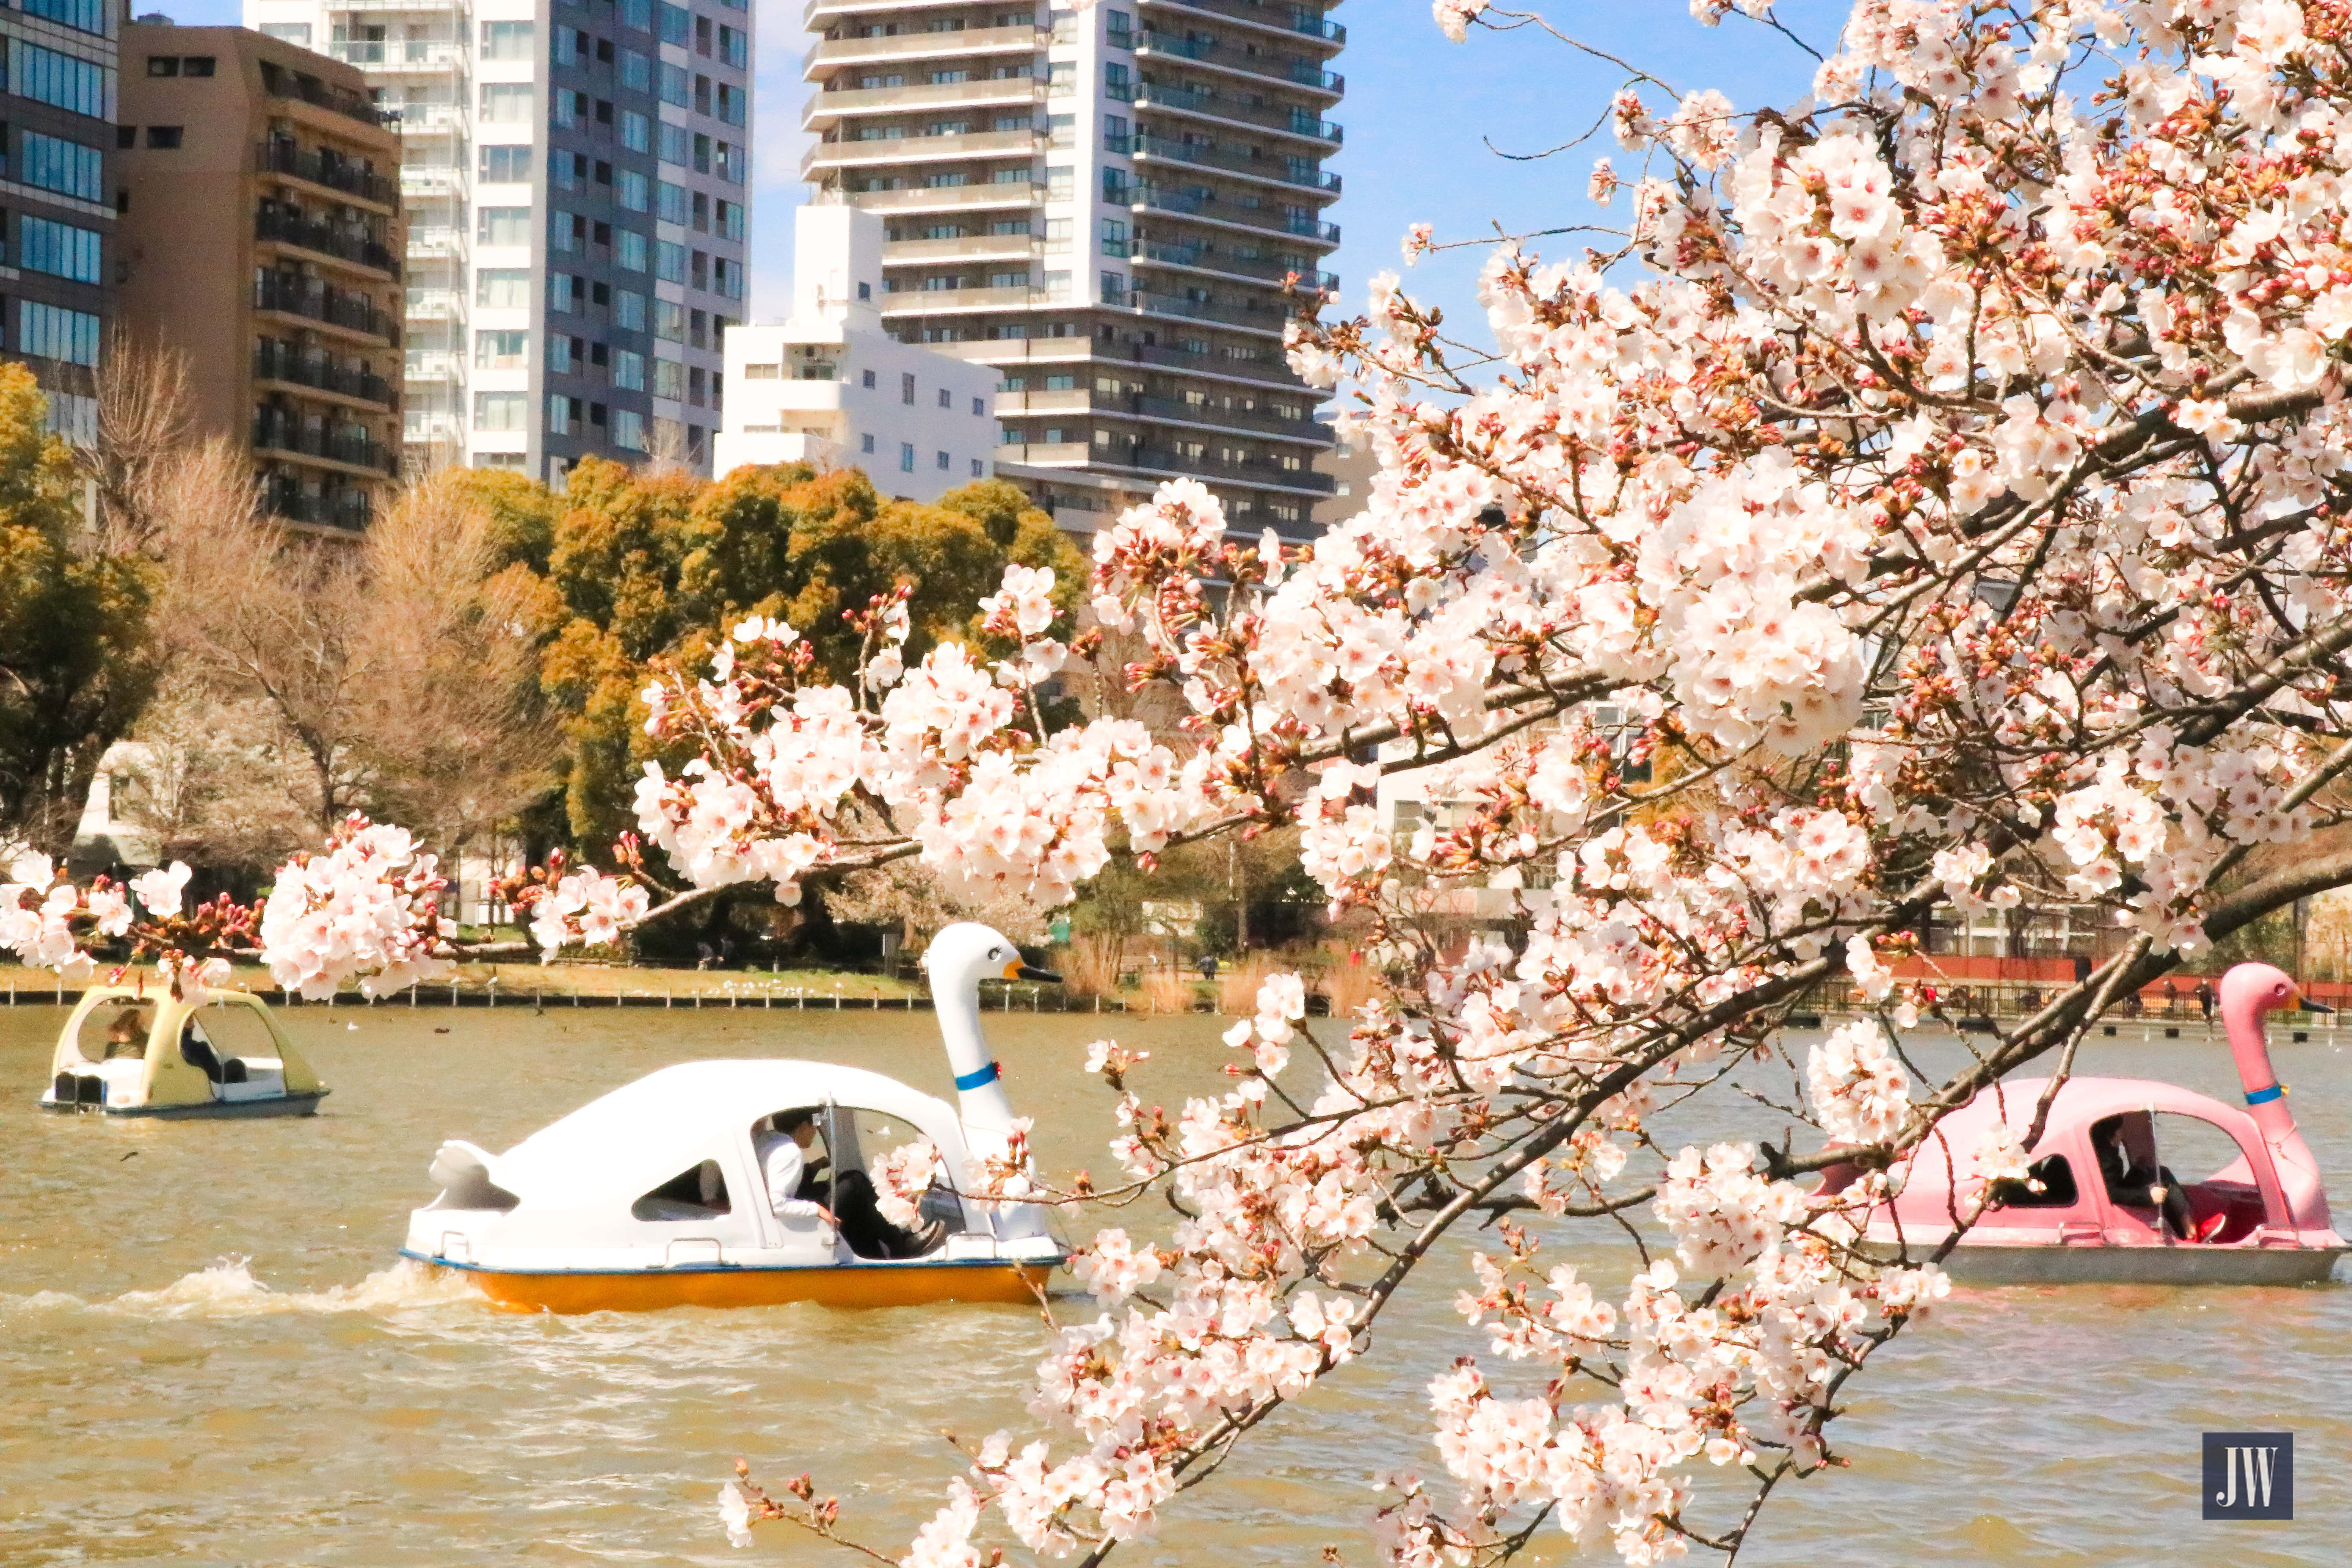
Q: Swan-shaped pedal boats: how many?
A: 2